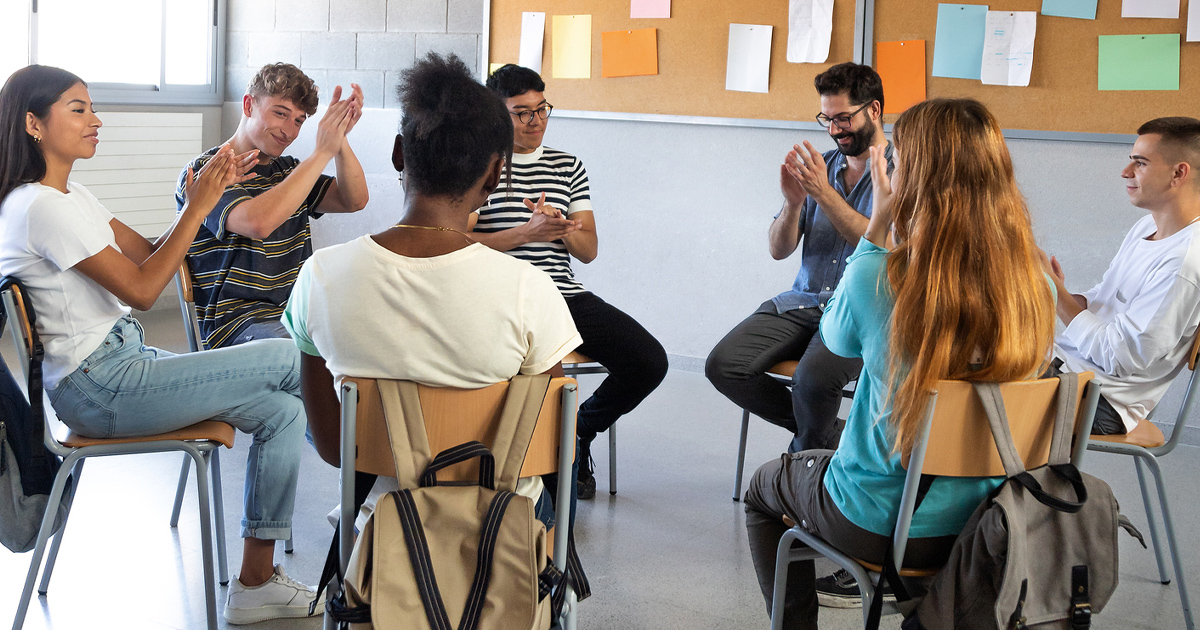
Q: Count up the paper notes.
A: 14